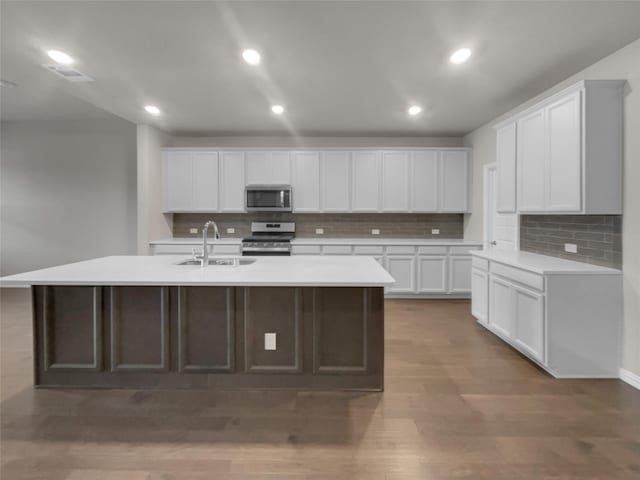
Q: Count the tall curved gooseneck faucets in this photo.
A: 1